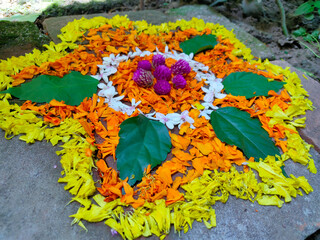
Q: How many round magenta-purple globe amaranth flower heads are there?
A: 7